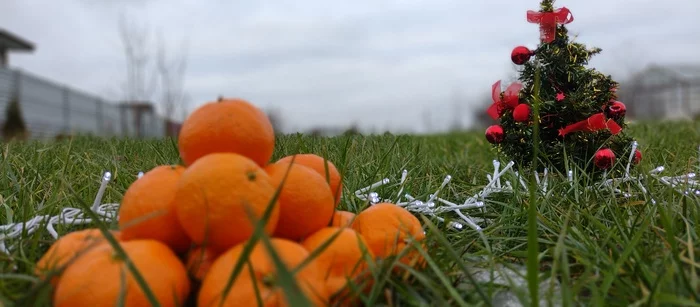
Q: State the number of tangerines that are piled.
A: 12